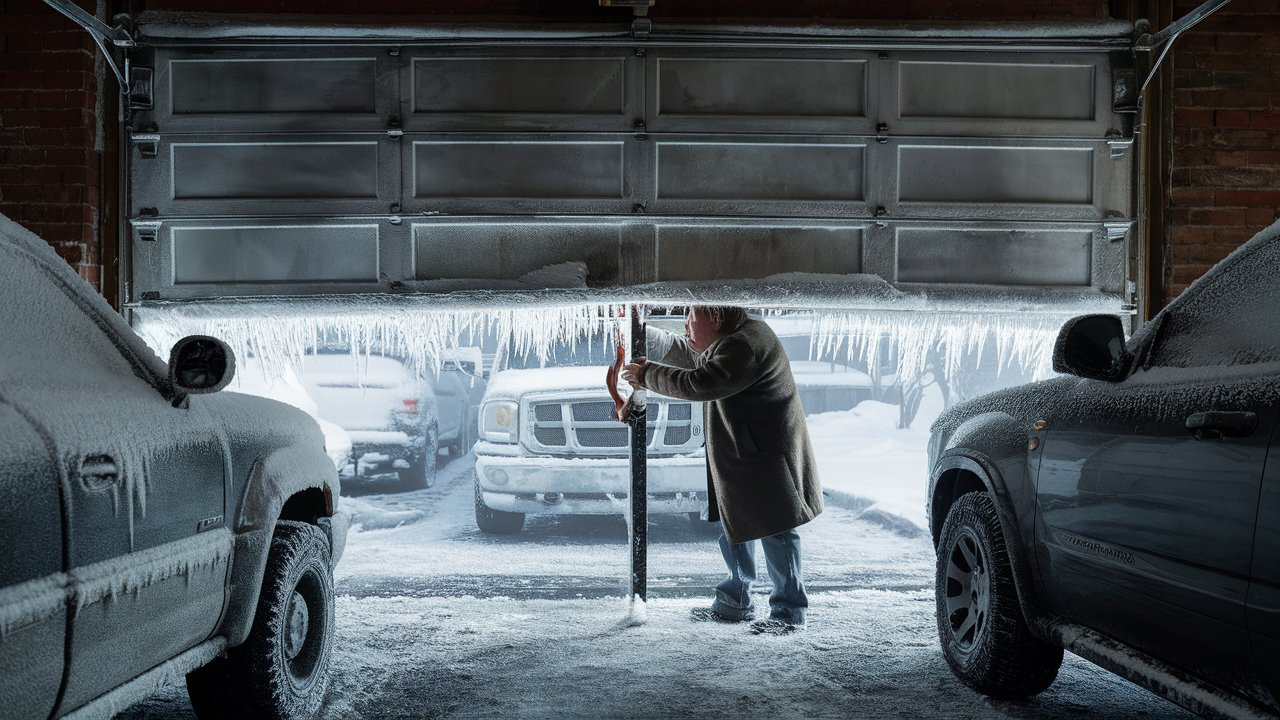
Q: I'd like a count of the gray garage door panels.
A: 12